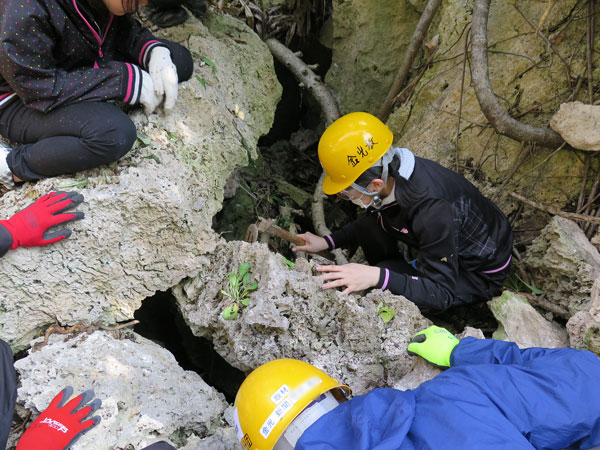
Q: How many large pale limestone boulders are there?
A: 3